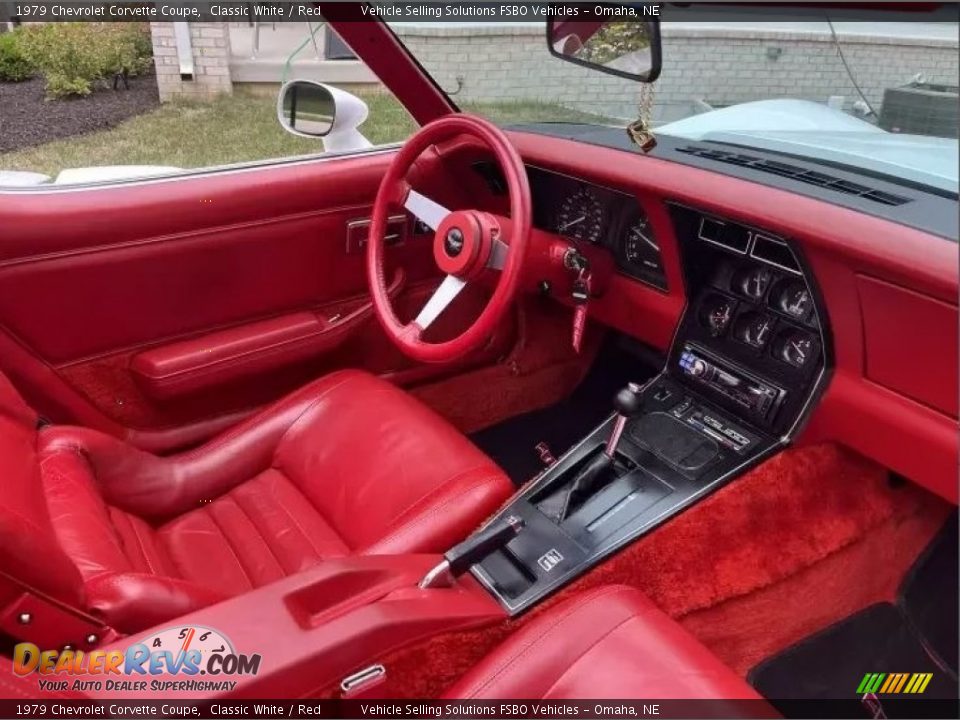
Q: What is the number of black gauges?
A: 7